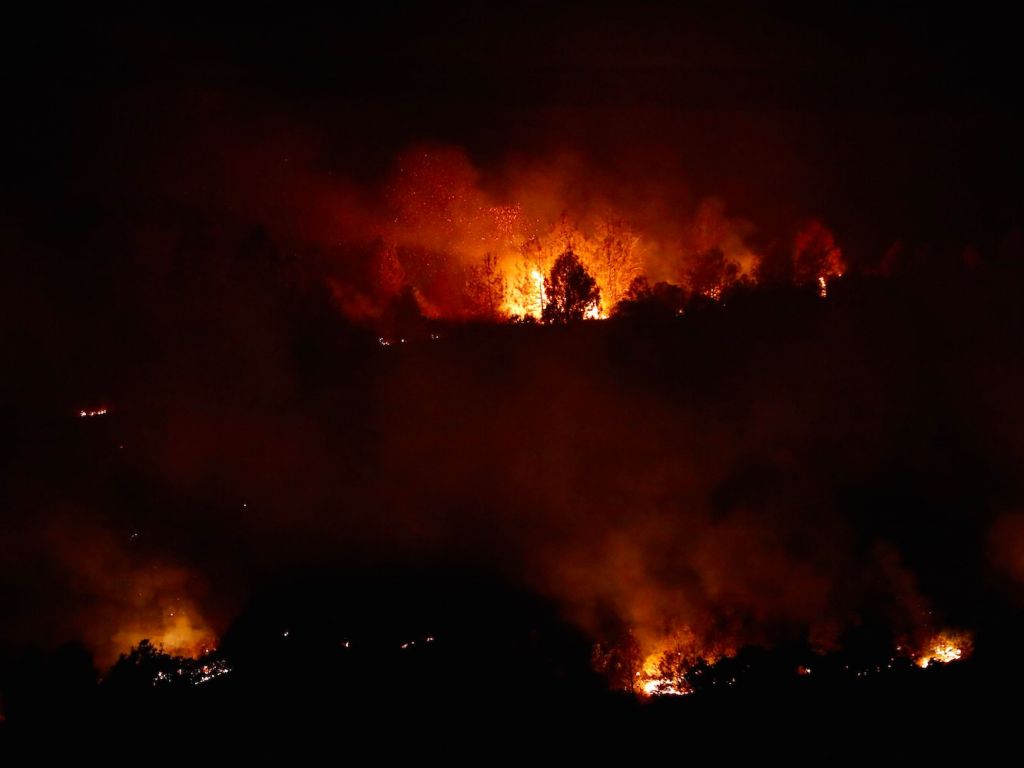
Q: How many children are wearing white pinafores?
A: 0